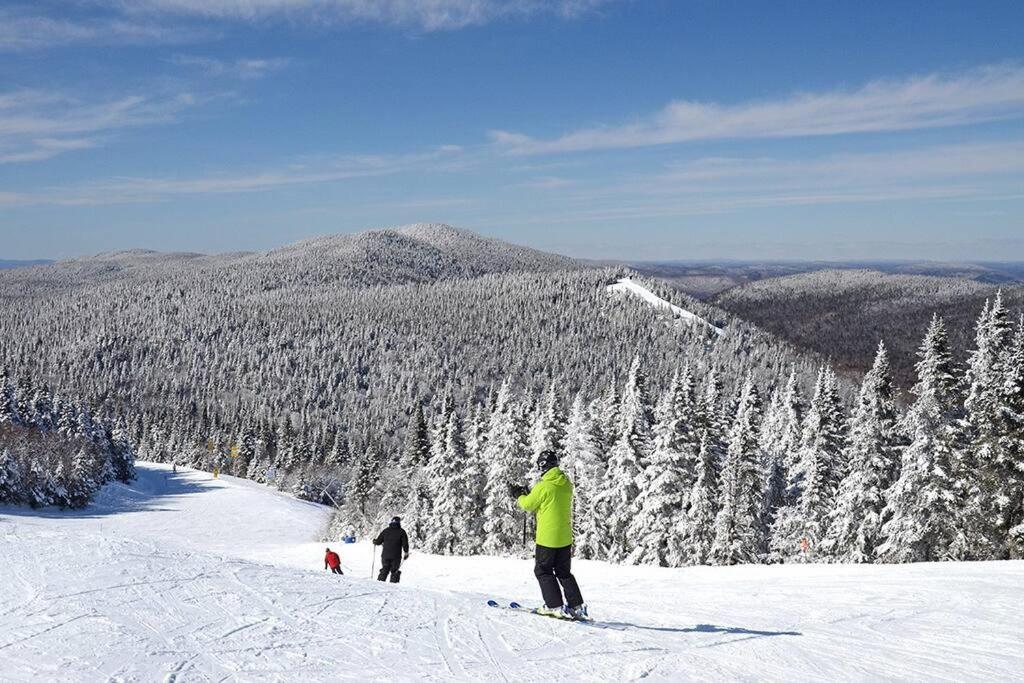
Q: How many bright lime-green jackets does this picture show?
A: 1